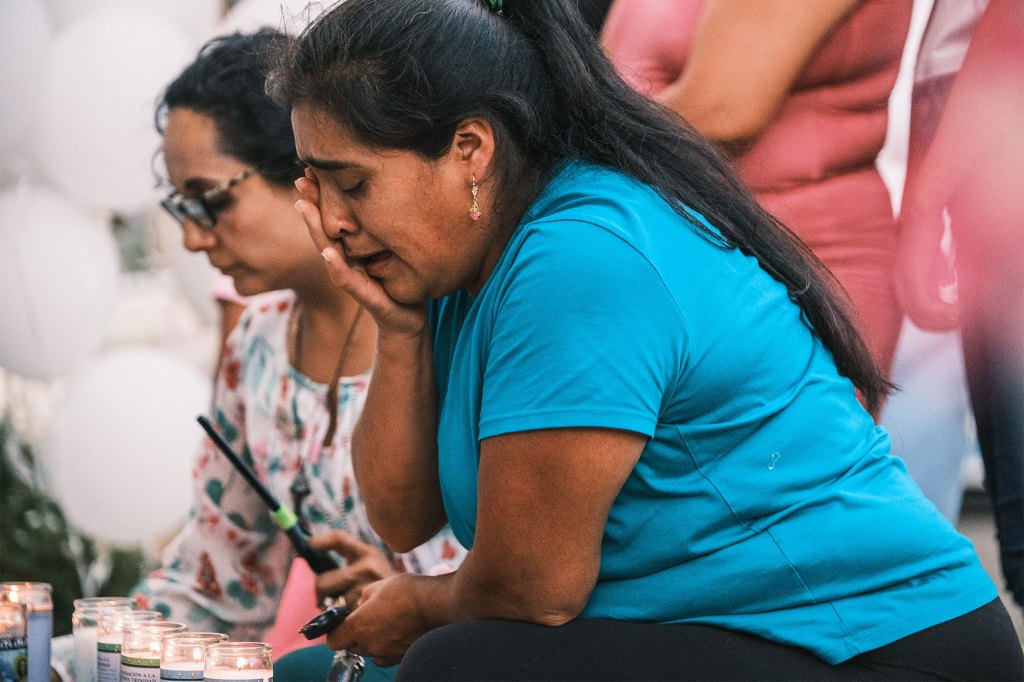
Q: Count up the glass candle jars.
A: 7